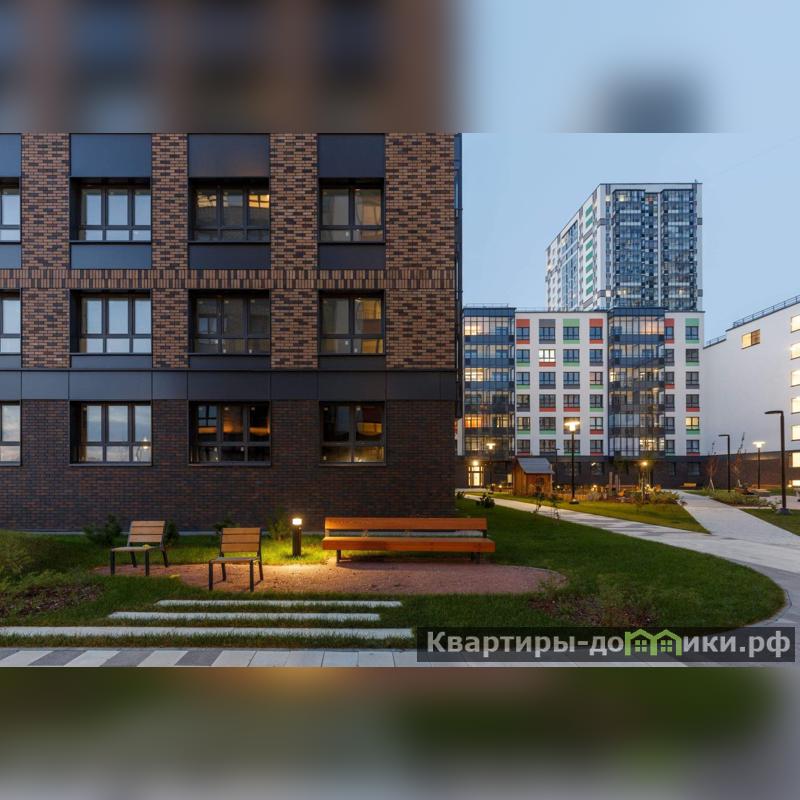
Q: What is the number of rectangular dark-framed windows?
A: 12